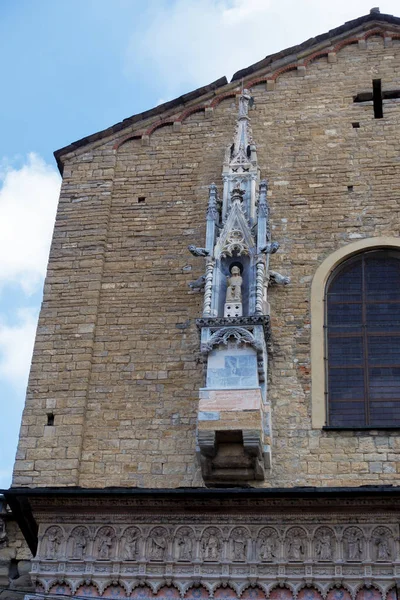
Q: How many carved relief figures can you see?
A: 13